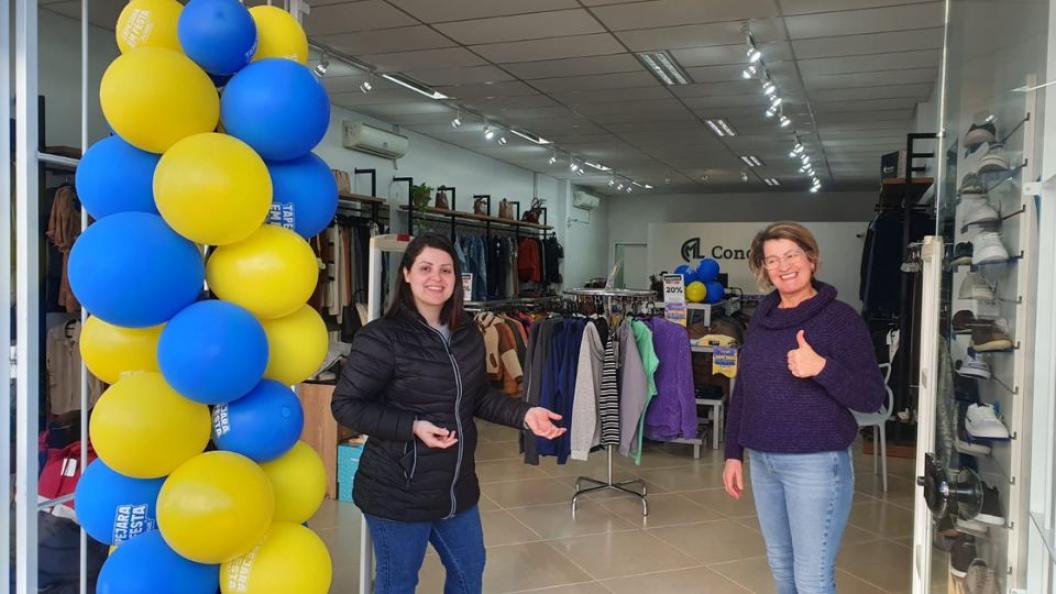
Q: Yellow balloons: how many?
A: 12